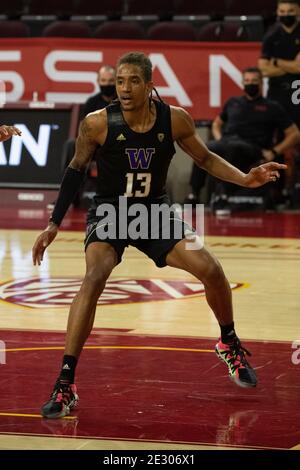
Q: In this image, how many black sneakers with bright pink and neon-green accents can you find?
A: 2